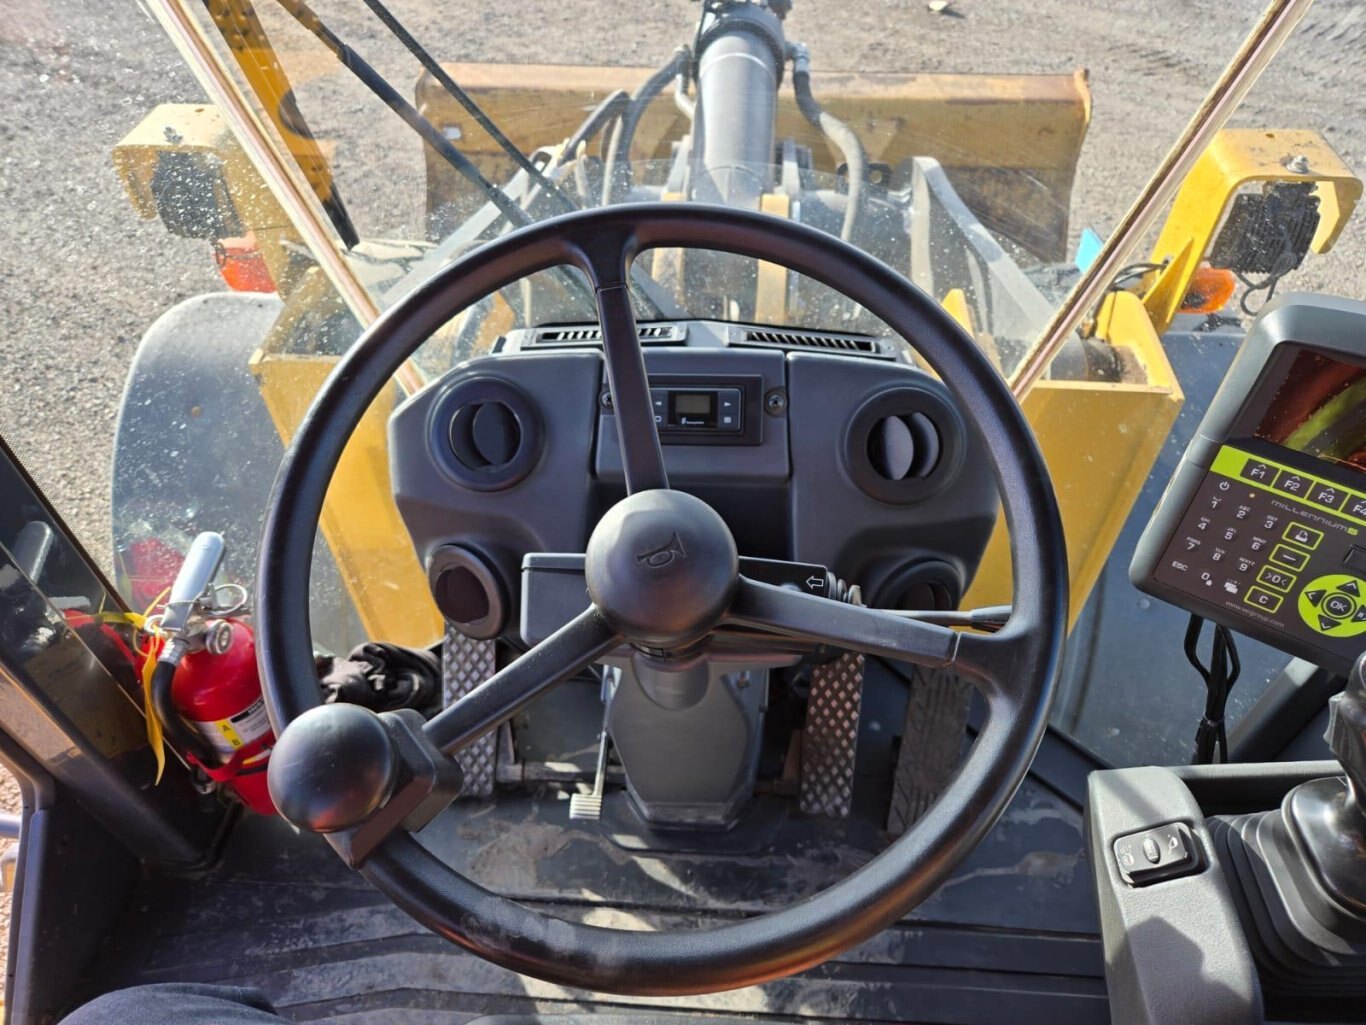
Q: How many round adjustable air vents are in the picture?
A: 4